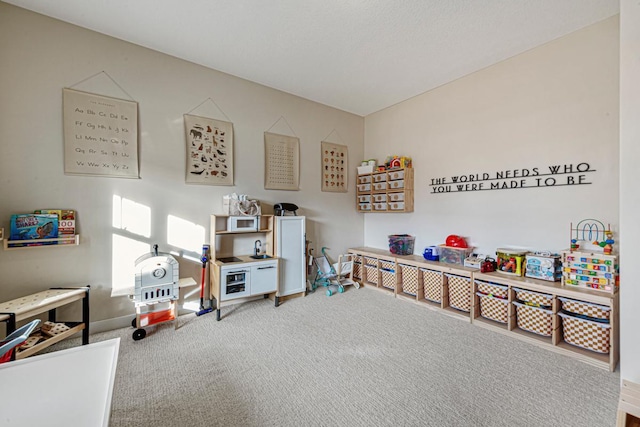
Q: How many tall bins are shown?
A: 3